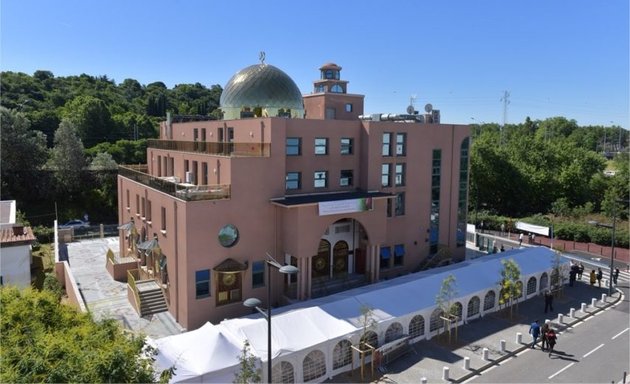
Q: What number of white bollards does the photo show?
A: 12